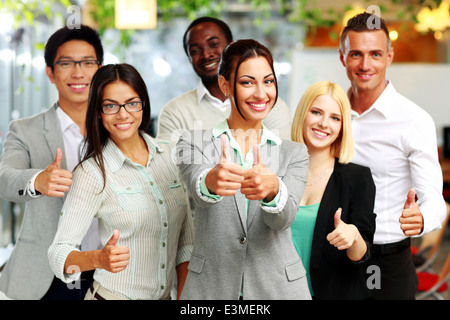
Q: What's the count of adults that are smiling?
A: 6